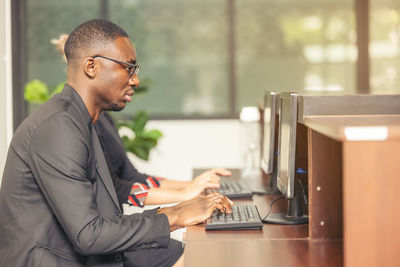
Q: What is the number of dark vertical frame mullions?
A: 4